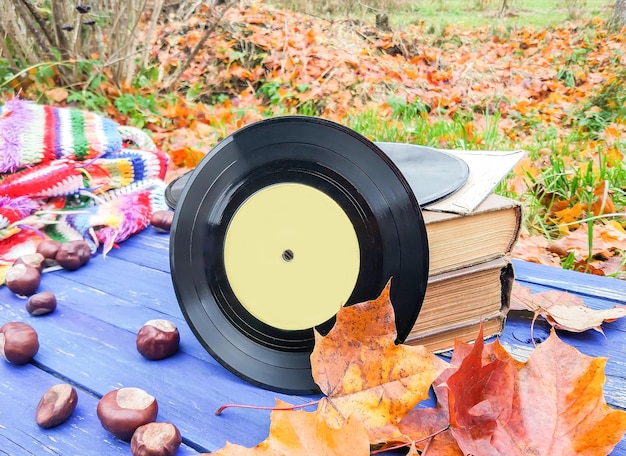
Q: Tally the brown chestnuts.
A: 11